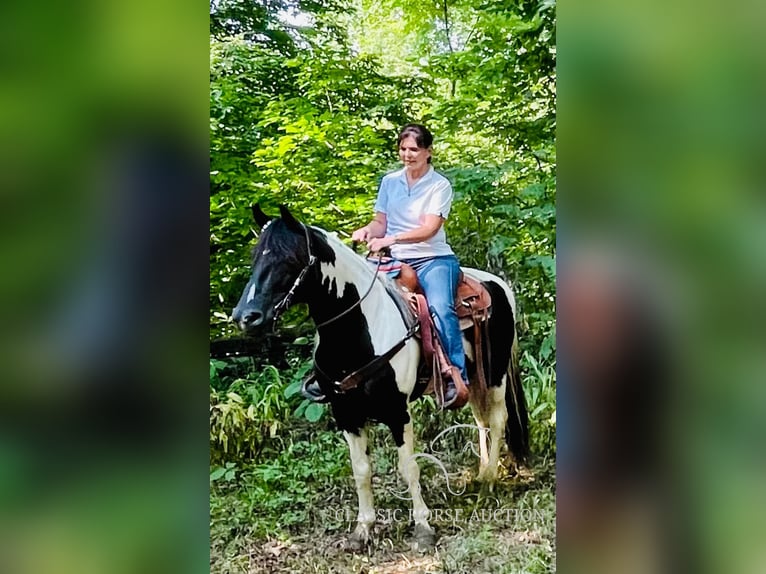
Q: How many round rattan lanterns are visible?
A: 0